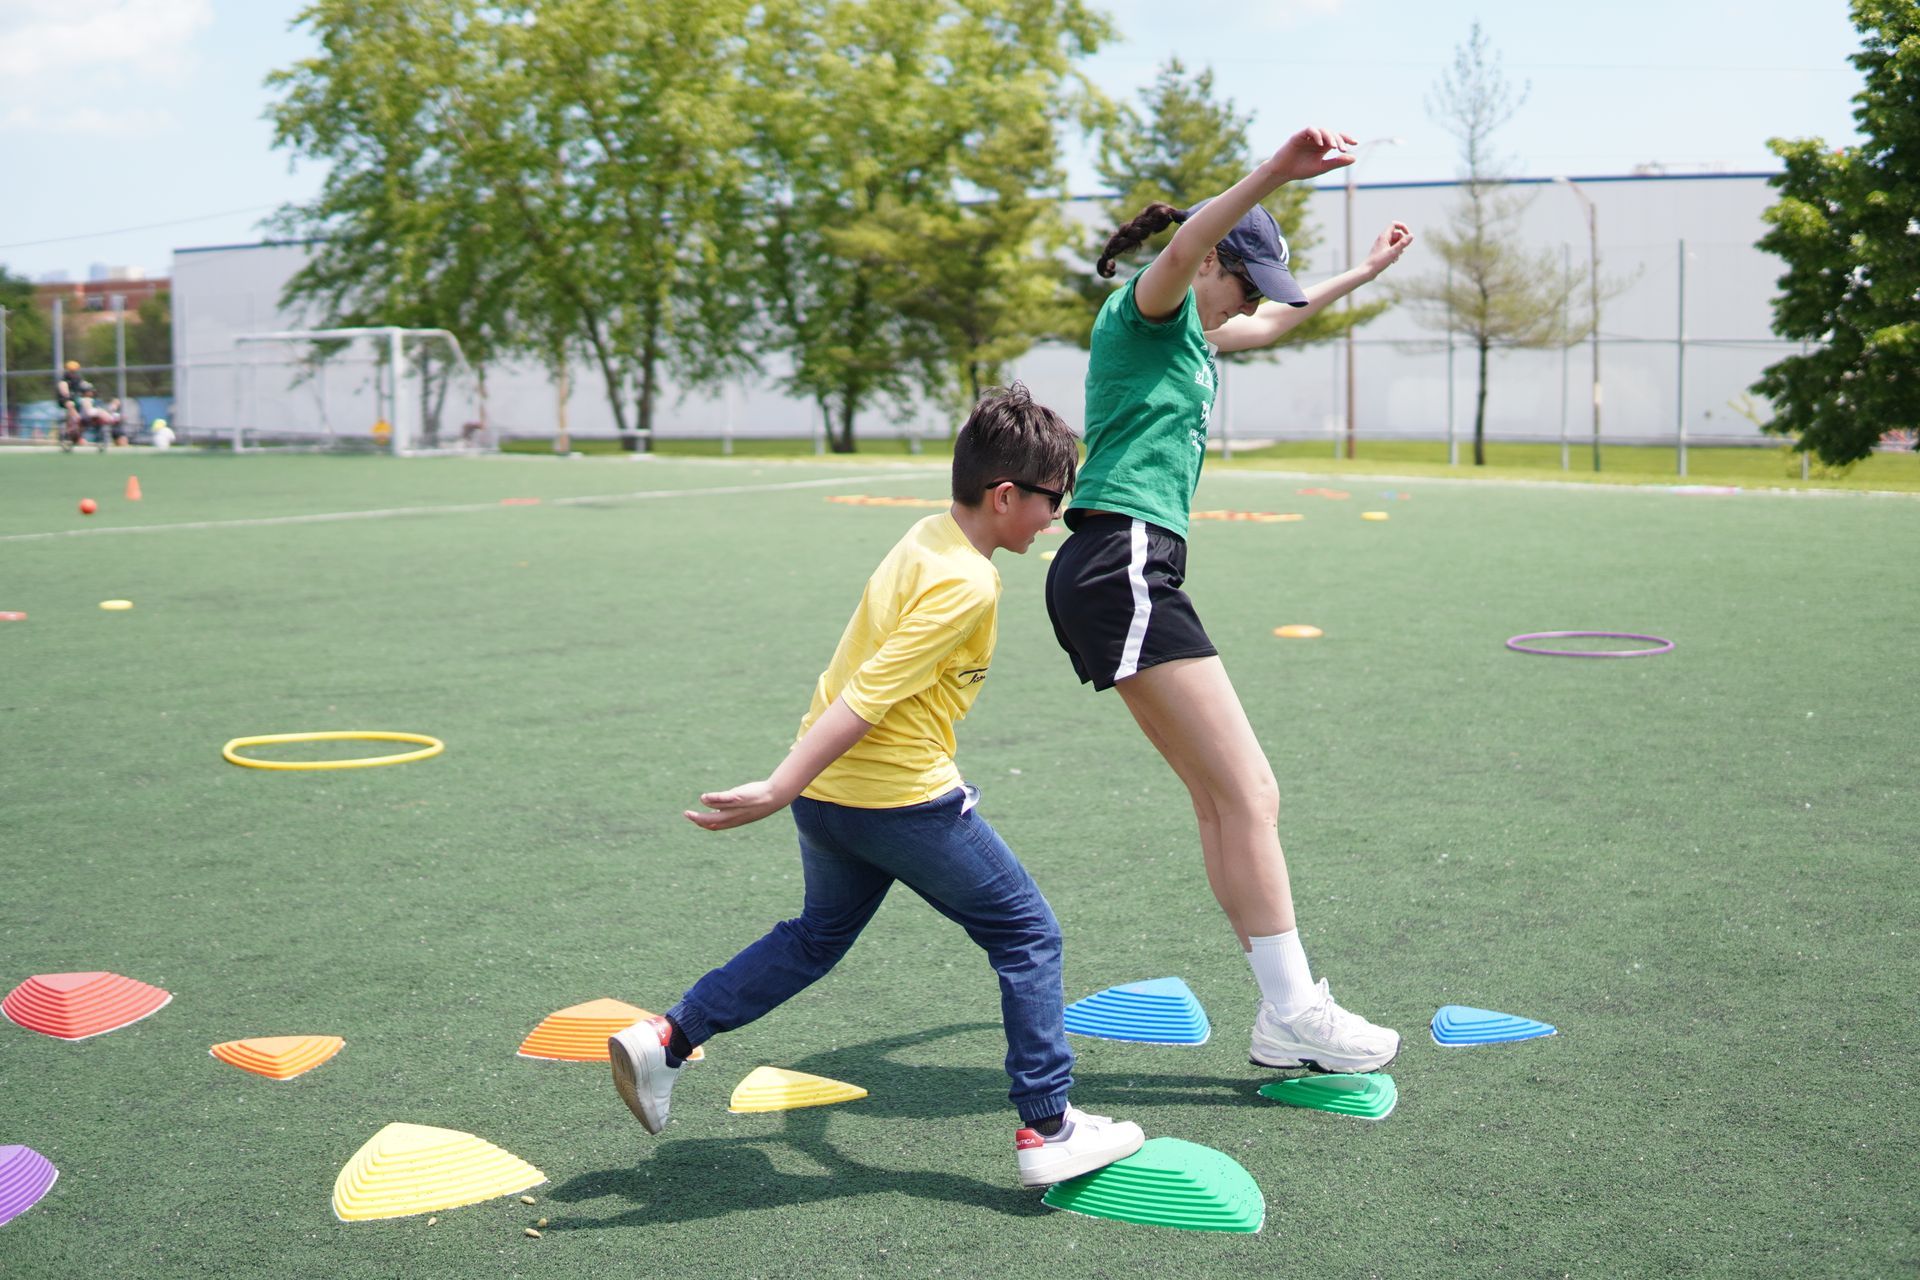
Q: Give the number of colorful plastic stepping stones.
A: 10